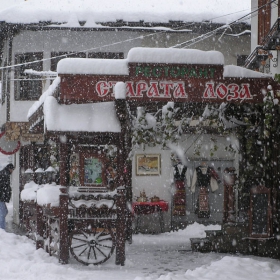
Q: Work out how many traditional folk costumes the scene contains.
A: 2